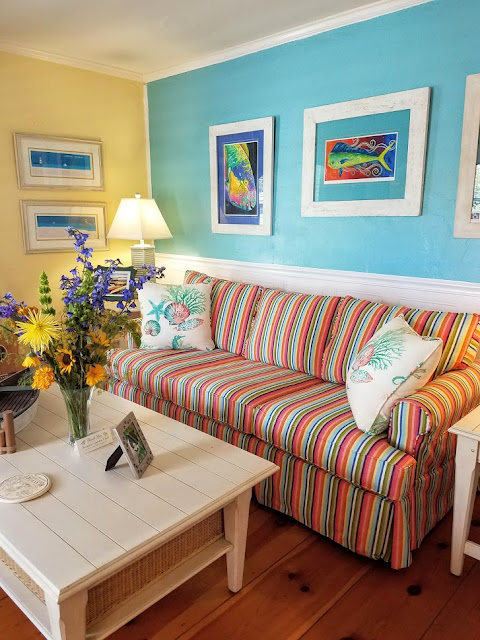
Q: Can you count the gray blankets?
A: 0